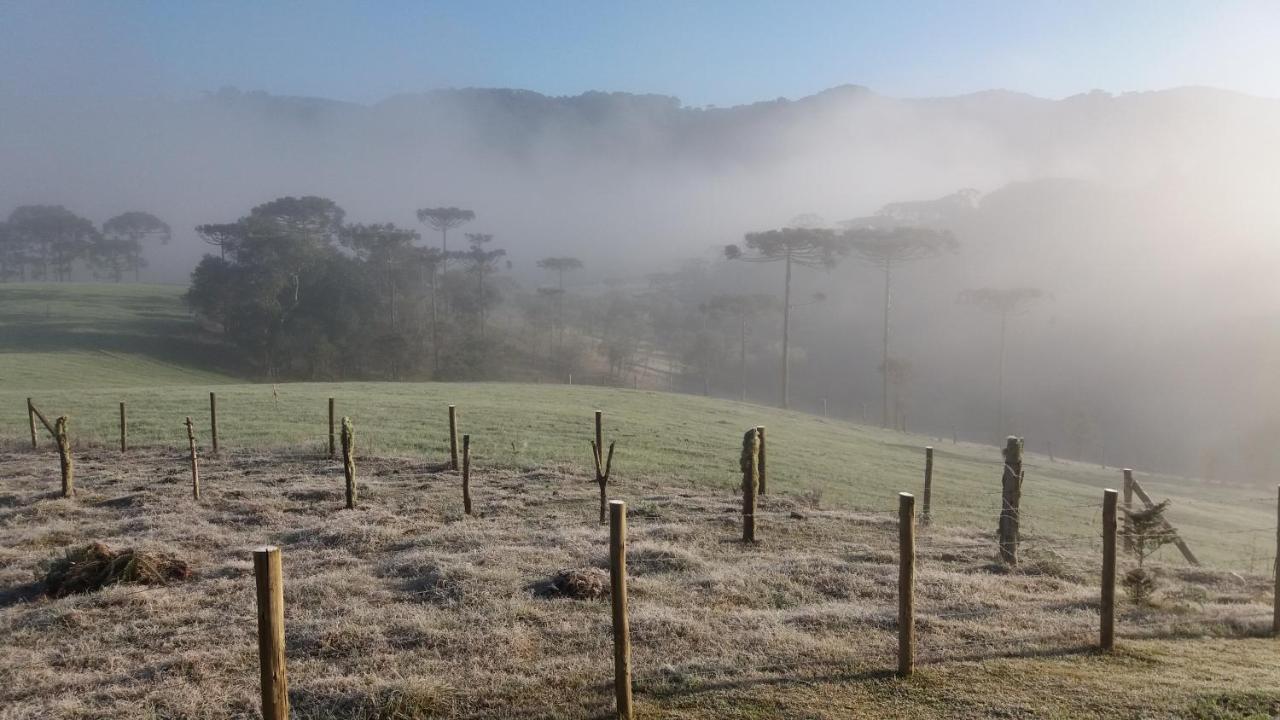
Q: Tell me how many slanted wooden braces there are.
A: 2